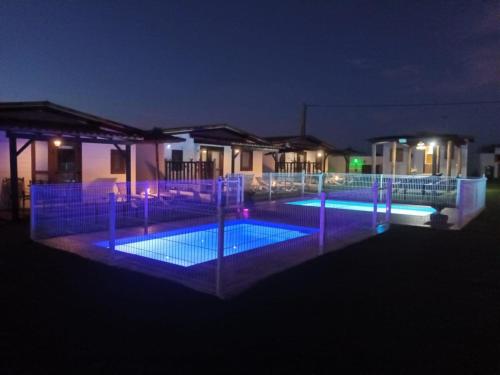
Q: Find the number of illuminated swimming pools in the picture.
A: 2